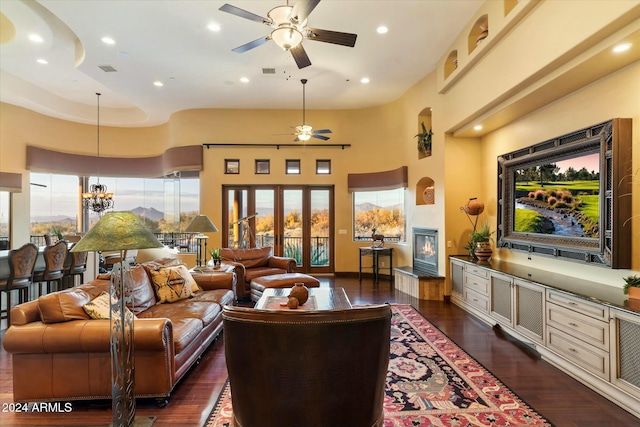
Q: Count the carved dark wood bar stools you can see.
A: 3